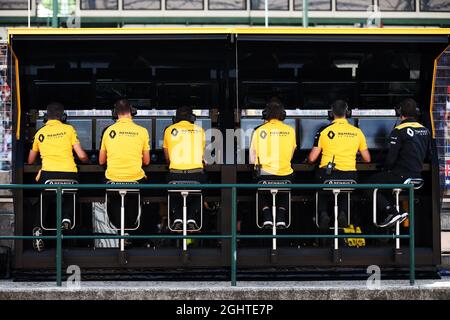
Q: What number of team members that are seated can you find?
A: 6